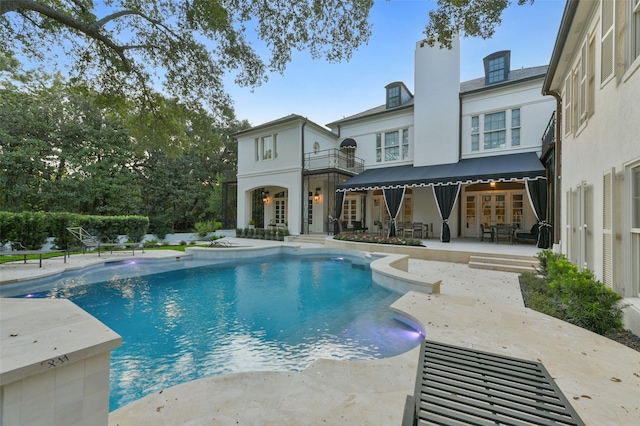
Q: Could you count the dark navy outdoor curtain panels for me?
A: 4